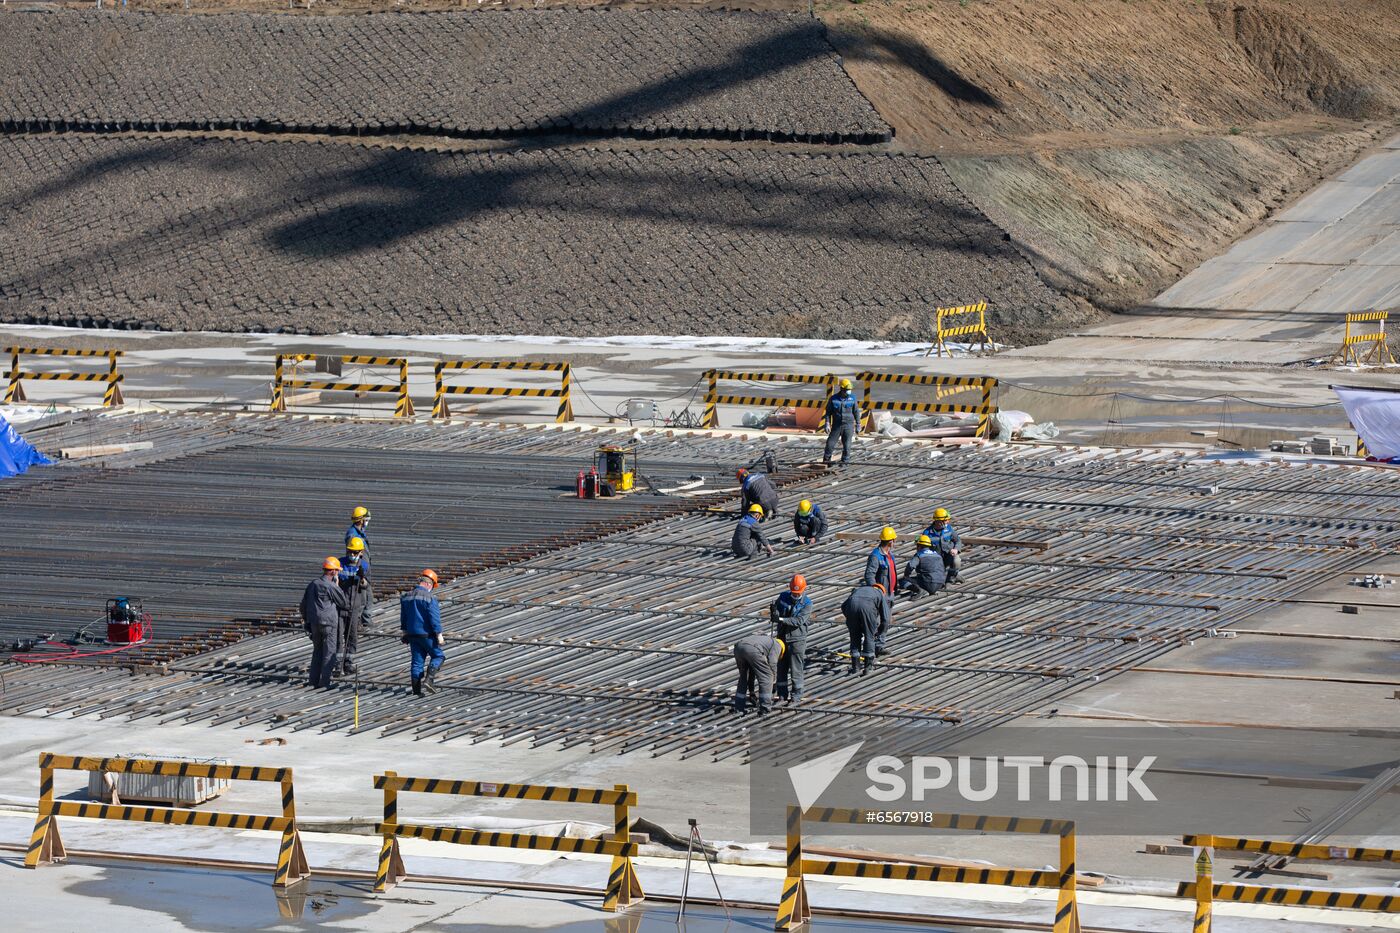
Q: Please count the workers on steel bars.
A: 14